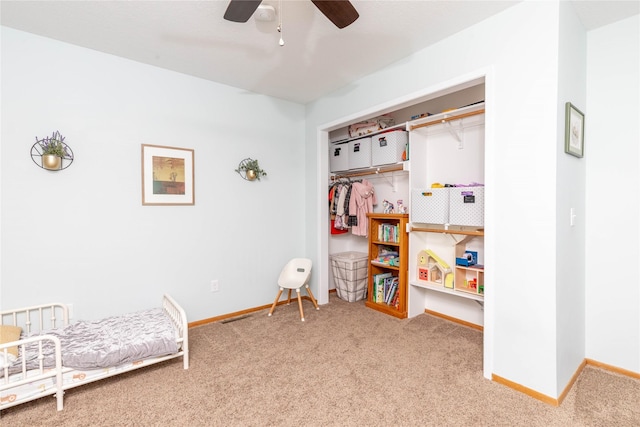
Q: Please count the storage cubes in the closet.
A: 5